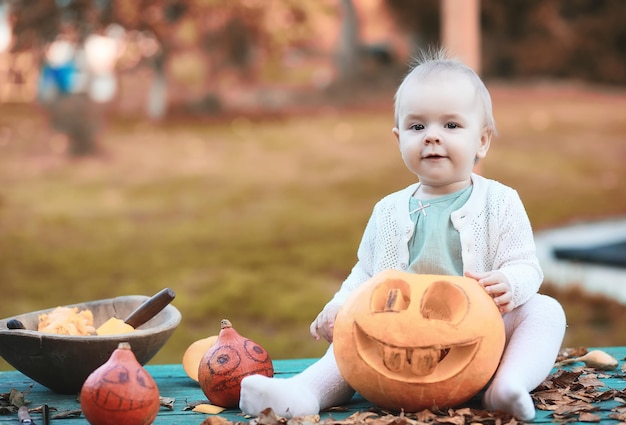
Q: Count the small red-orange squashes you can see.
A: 2